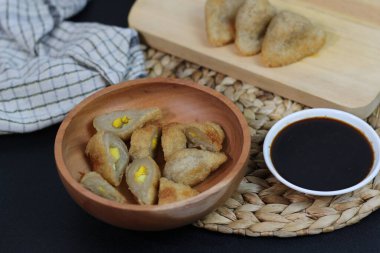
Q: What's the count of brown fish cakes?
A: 12